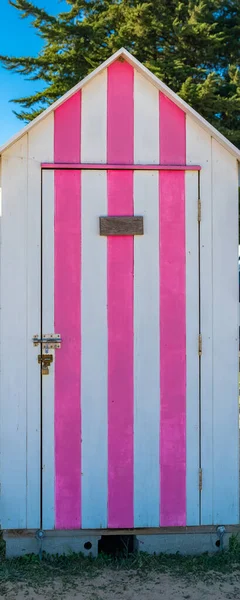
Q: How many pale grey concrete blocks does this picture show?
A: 2